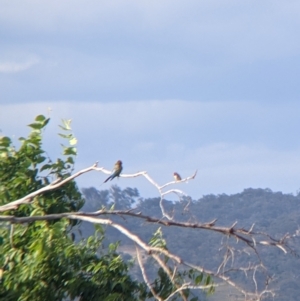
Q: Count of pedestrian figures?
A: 0